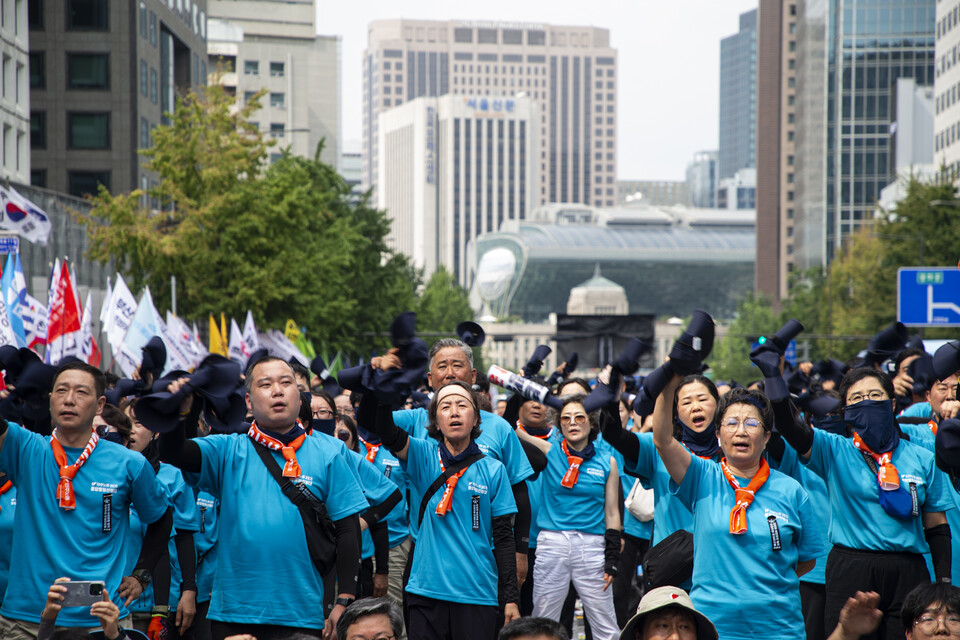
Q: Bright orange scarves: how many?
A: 12